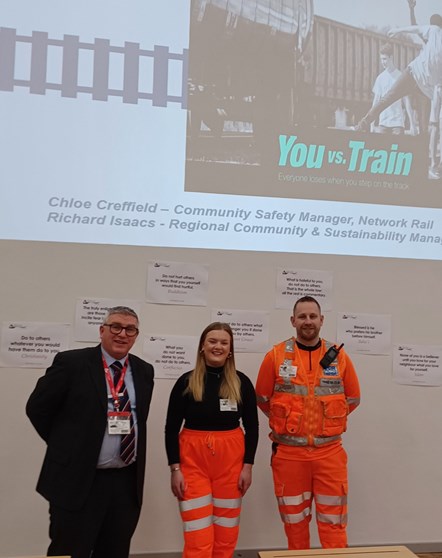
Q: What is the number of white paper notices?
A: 8